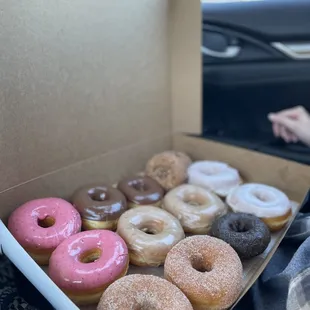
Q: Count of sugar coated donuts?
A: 2